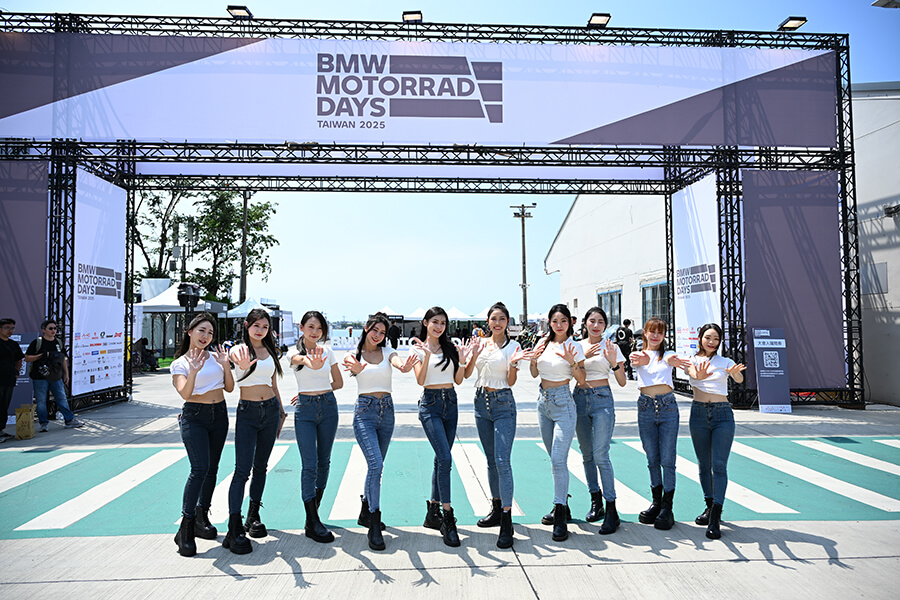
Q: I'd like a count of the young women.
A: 10